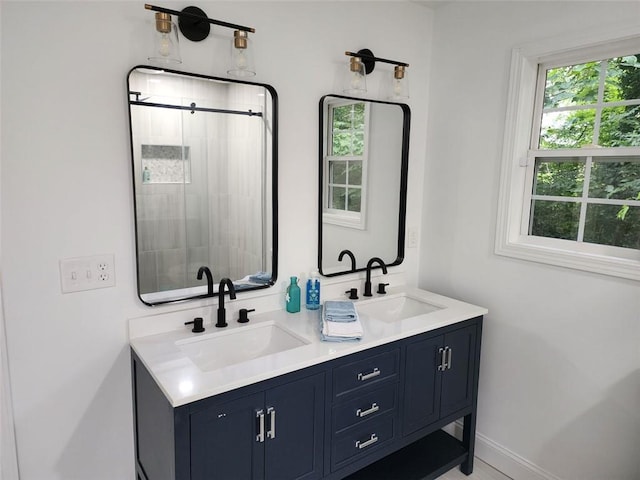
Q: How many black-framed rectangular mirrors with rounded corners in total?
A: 2